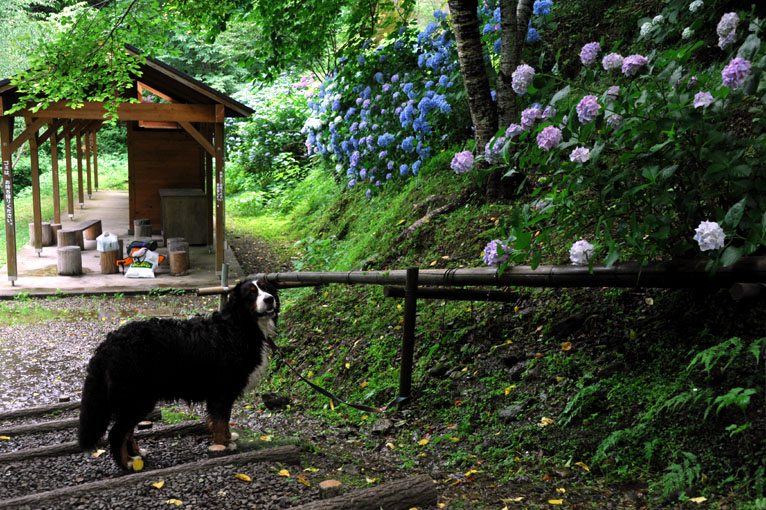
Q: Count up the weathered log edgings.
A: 5